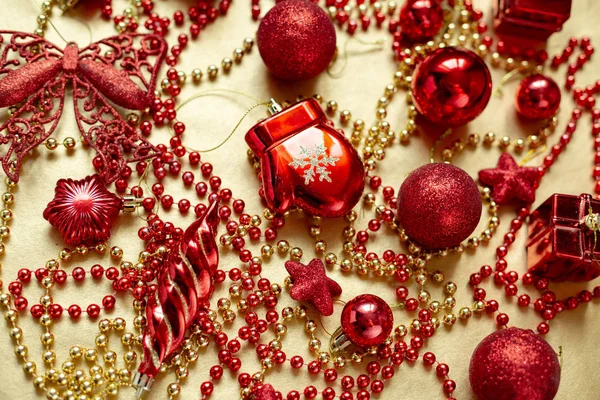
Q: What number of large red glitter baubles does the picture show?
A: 3